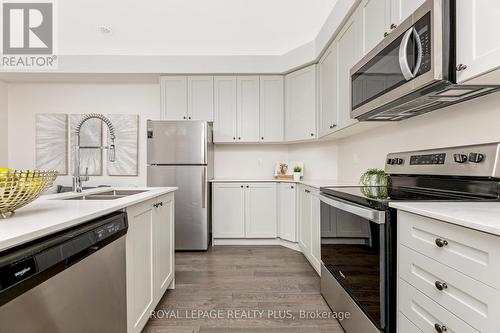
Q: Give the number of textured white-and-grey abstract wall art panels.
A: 3